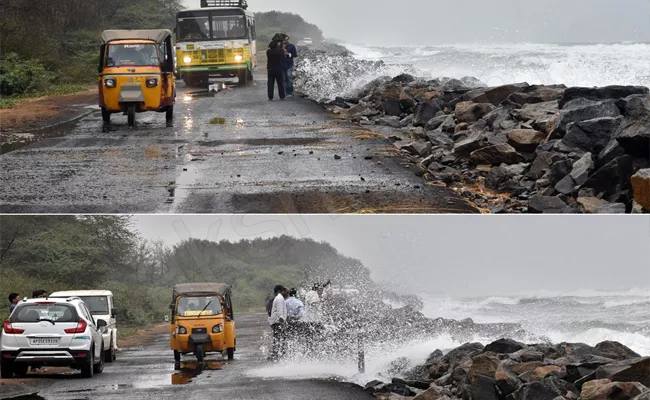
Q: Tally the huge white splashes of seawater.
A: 2